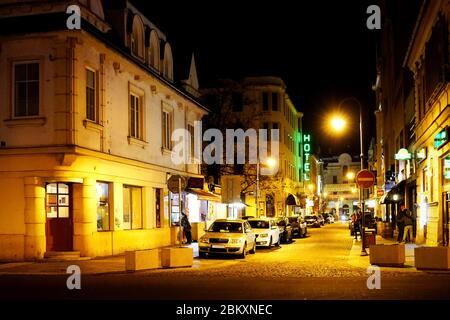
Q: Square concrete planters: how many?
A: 4